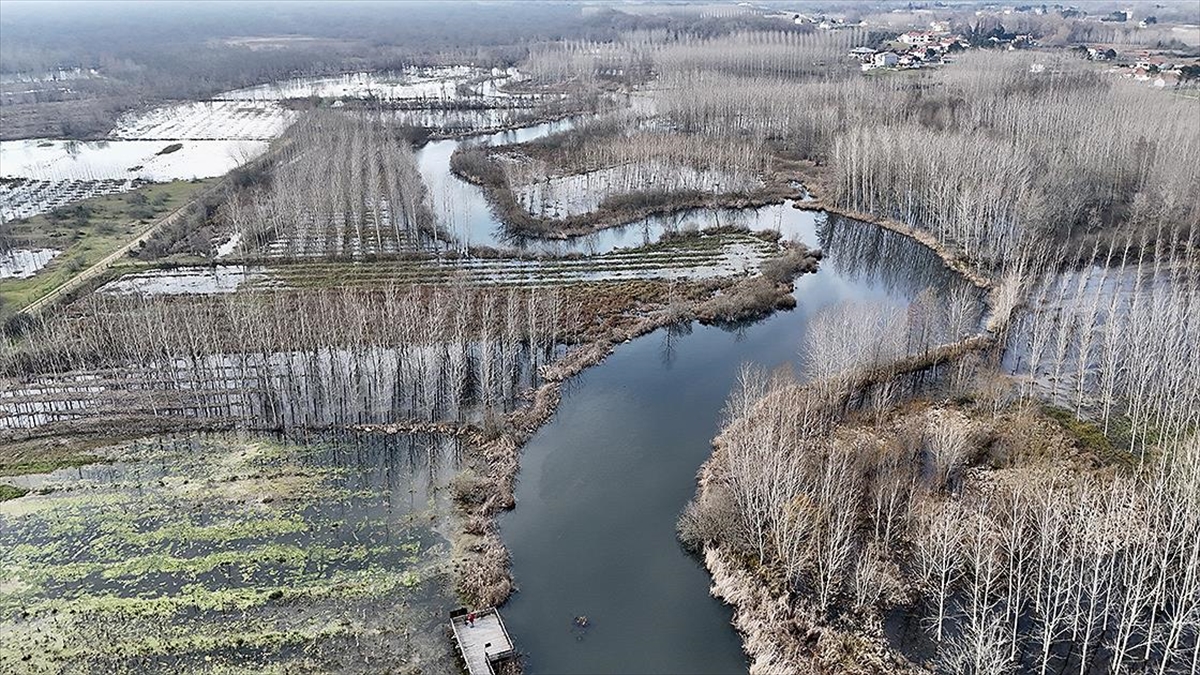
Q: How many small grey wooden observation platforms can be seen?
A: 1